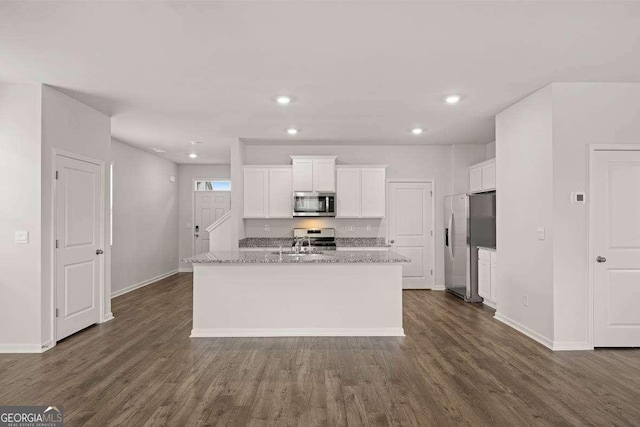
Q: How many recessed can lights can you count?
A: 5